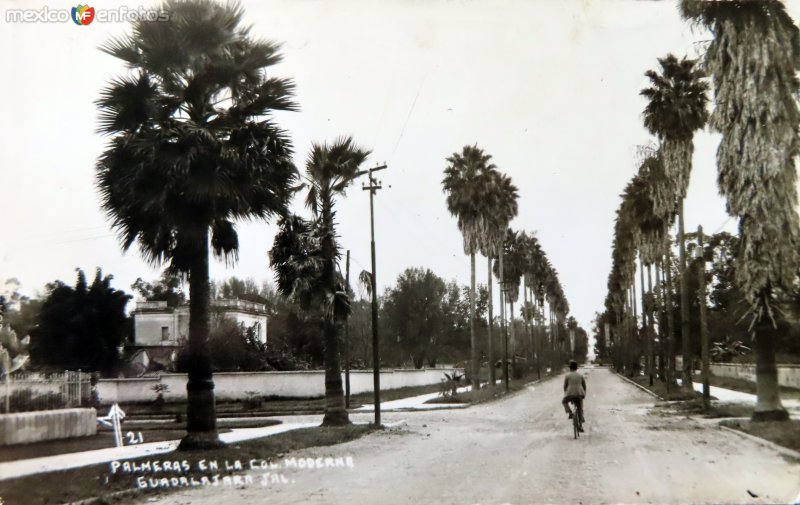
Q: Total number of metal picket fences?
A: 1